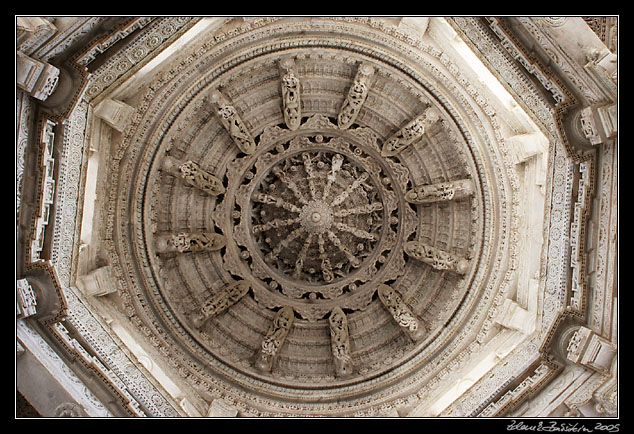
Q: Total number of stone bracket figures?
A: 12